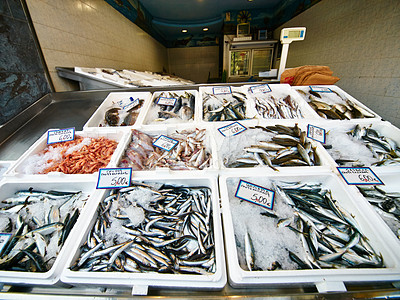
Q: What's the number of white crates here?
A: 13